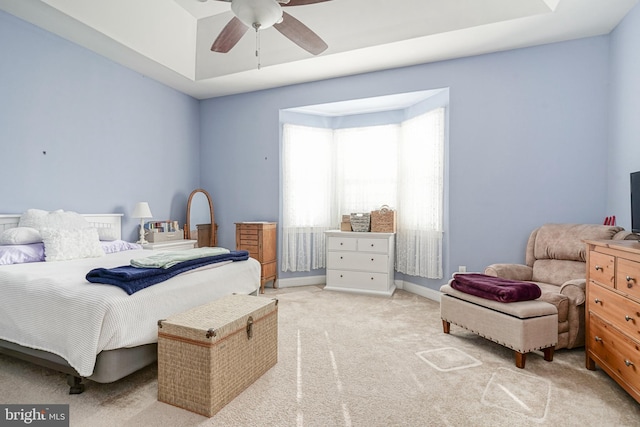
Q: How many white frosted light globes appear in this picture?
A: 1